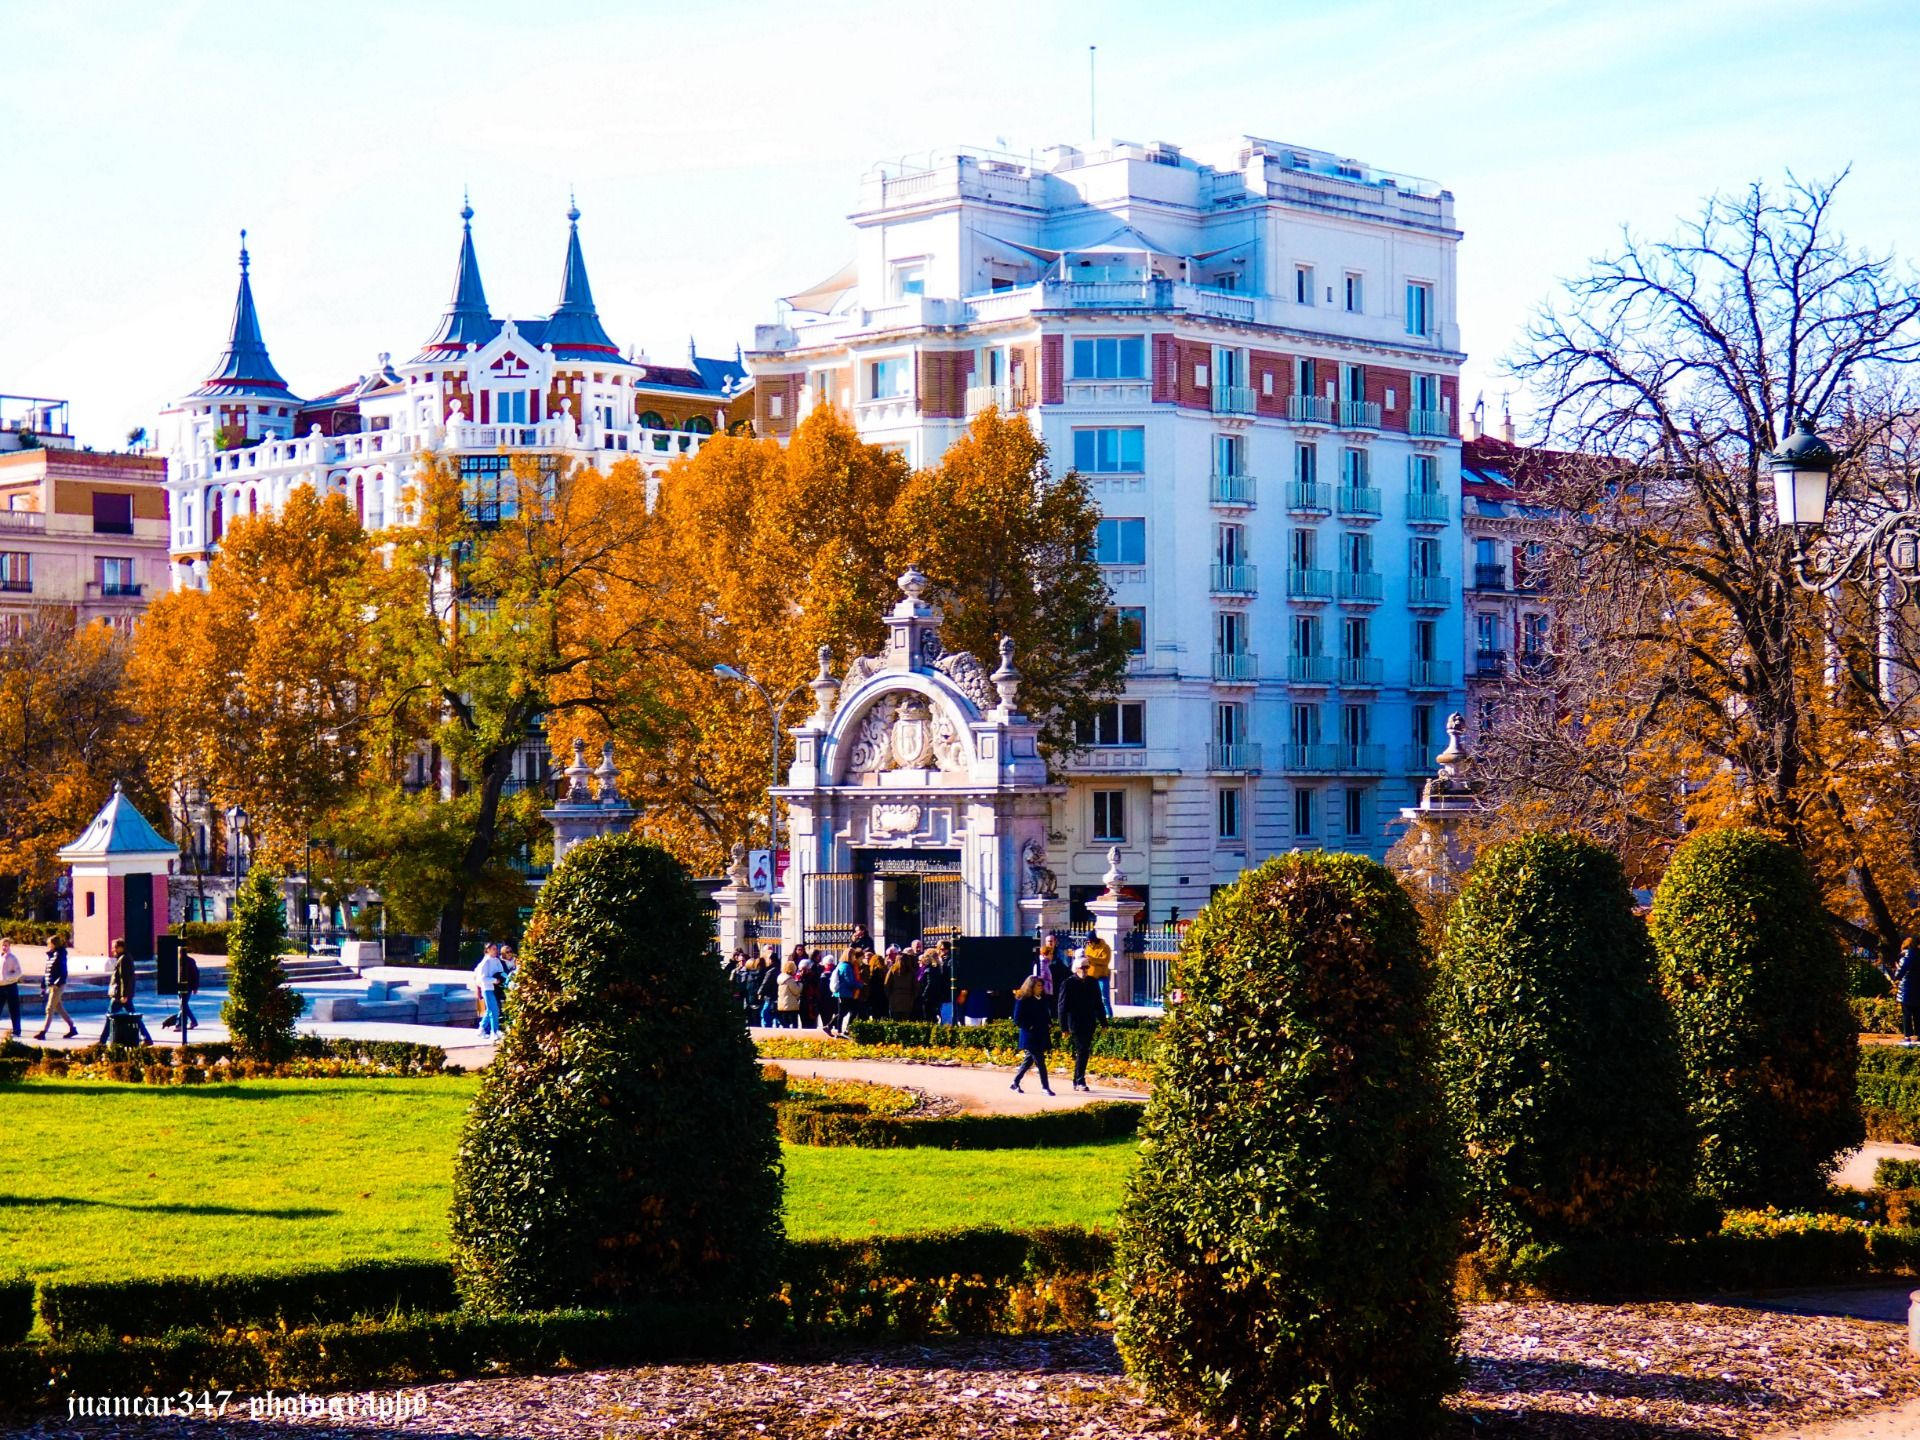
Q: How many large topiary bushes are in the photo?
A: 4